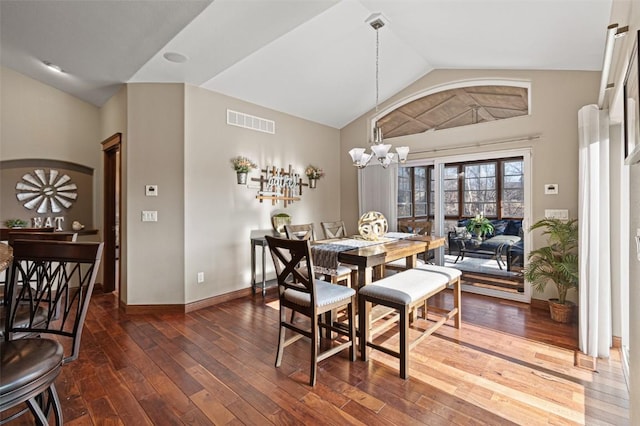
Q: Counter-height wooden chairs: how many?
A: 4